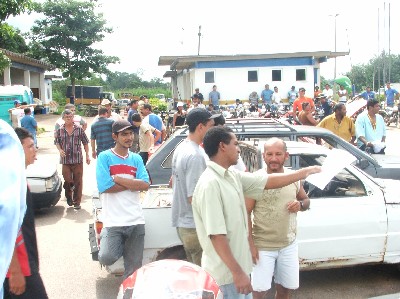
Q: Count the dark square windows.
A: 4